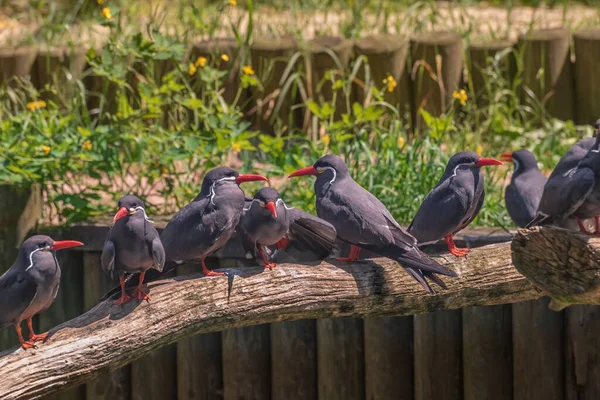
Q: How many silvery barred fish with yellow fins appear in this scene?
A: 0